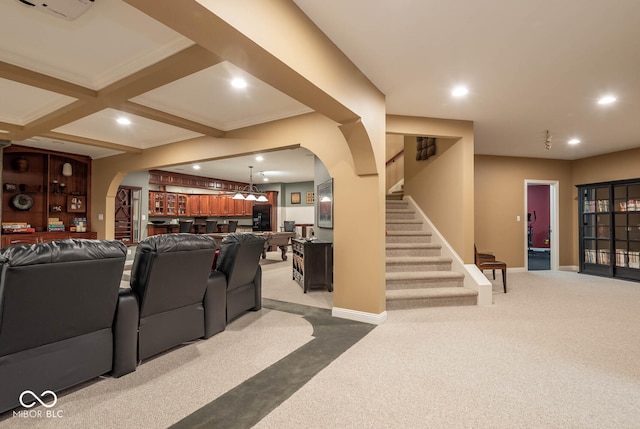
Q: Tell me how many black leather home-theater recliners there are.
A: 3